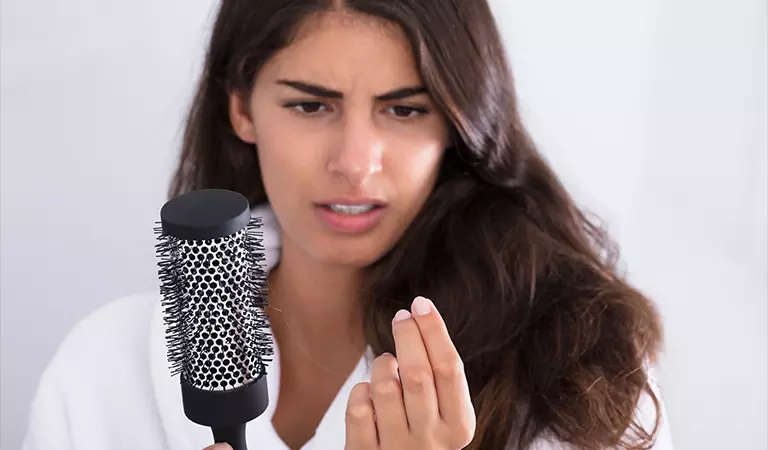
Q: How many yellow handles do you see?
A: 0